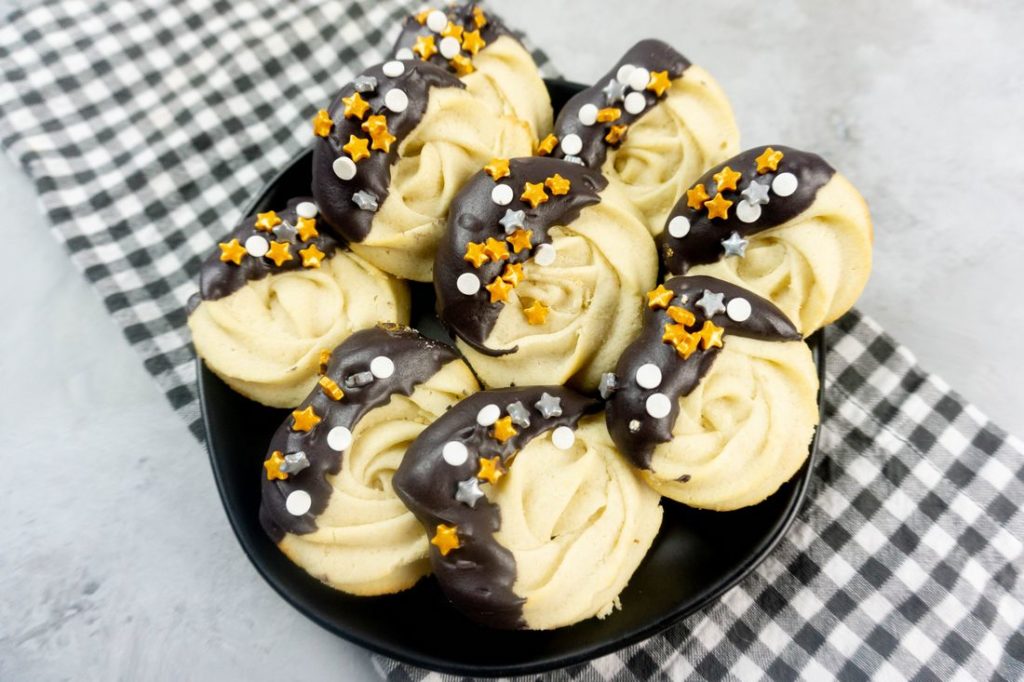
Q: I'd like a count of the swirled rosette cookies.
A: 9